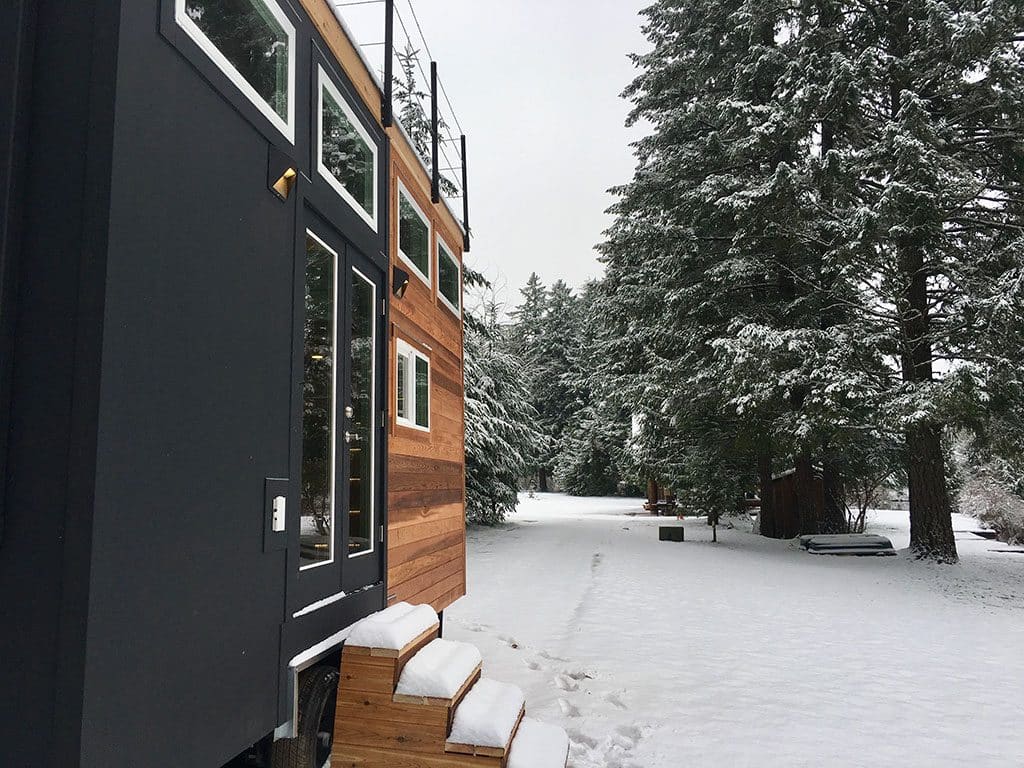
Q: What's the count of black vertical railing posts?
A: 3